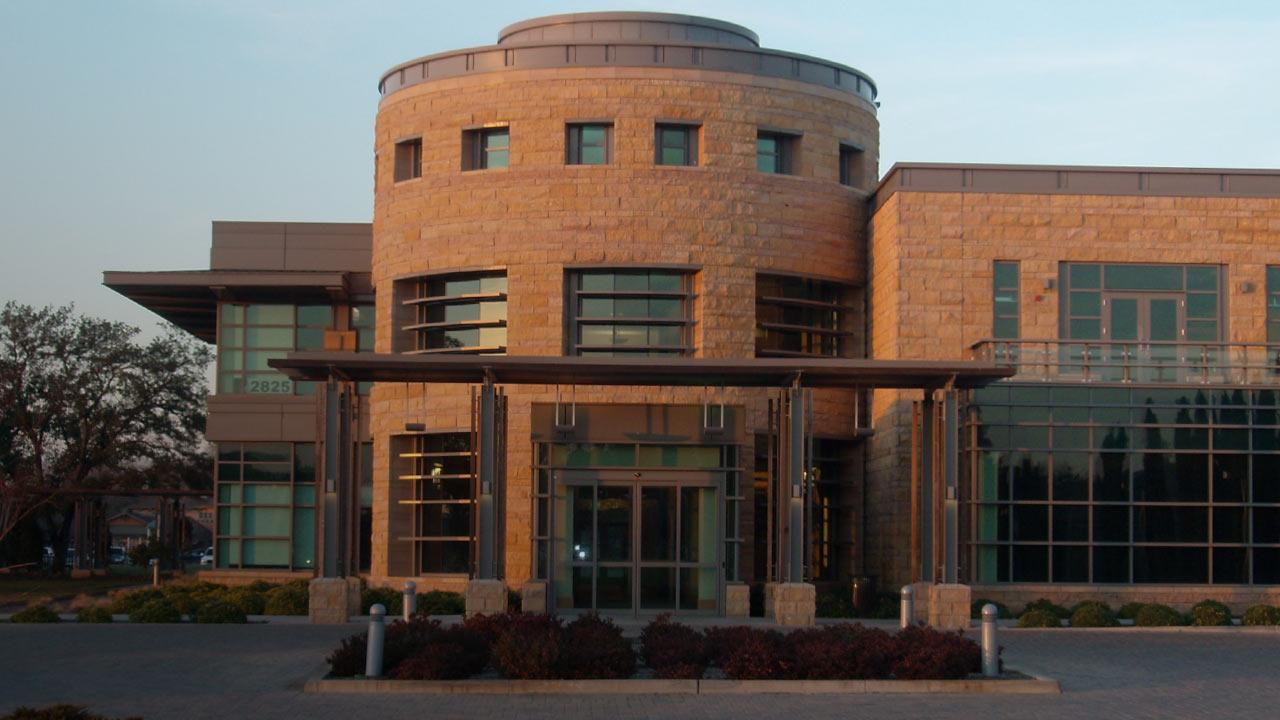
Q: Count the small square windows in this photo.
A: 6